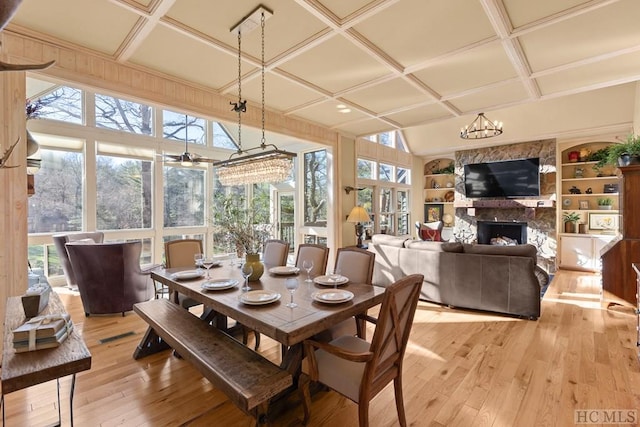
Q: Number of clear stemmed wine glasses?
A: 7